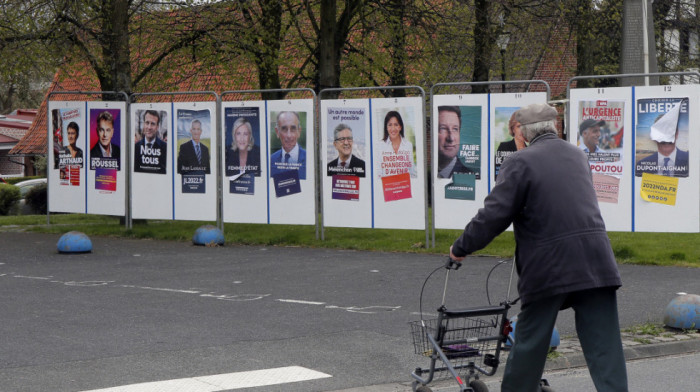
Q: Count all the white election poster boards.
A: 12